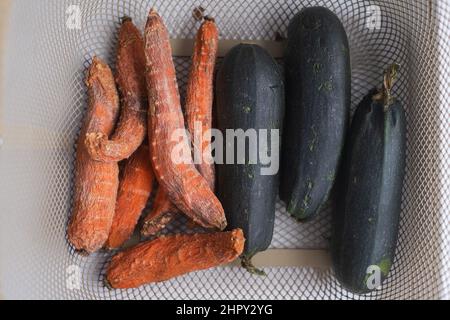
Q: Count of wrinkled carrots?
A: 7